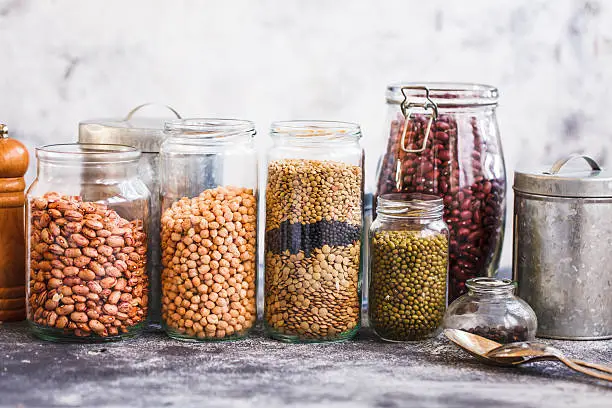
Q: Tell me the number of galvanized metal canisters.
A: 2